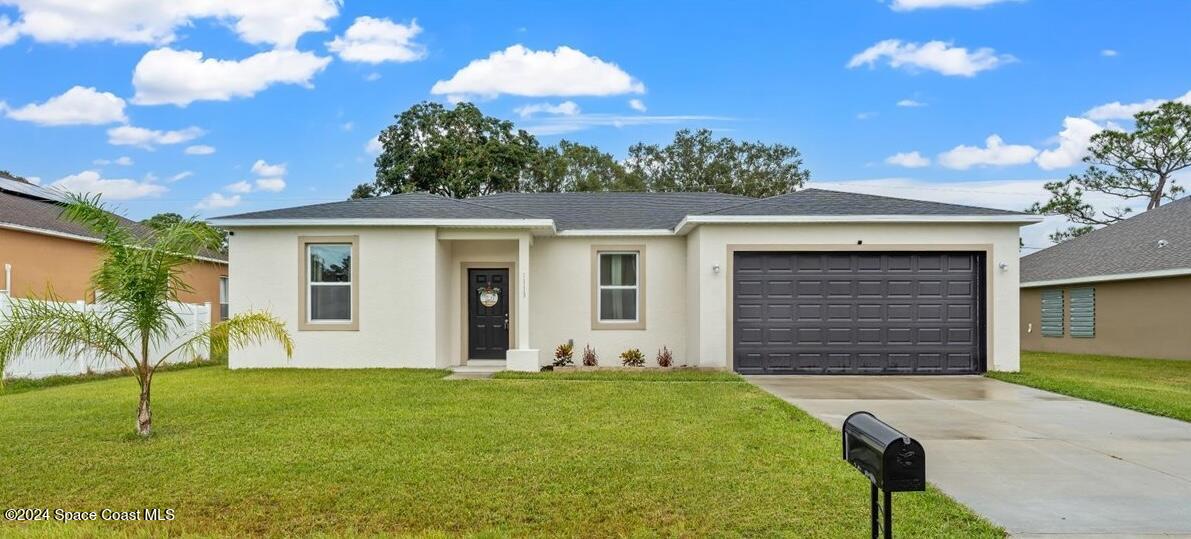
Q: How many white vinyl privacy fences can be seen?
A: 1